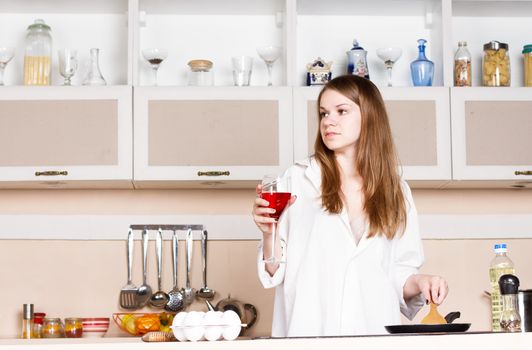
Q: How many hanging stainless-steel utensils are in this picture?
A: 6